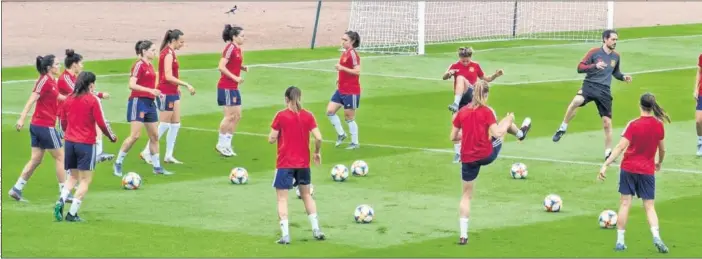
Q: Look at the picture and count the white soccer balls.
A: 9